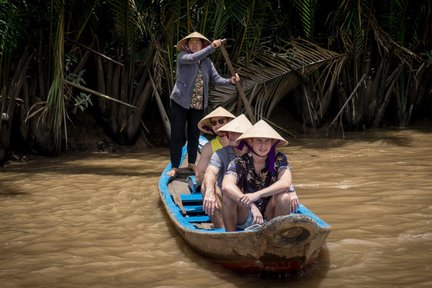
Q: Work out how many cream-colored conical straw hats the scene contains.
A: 4